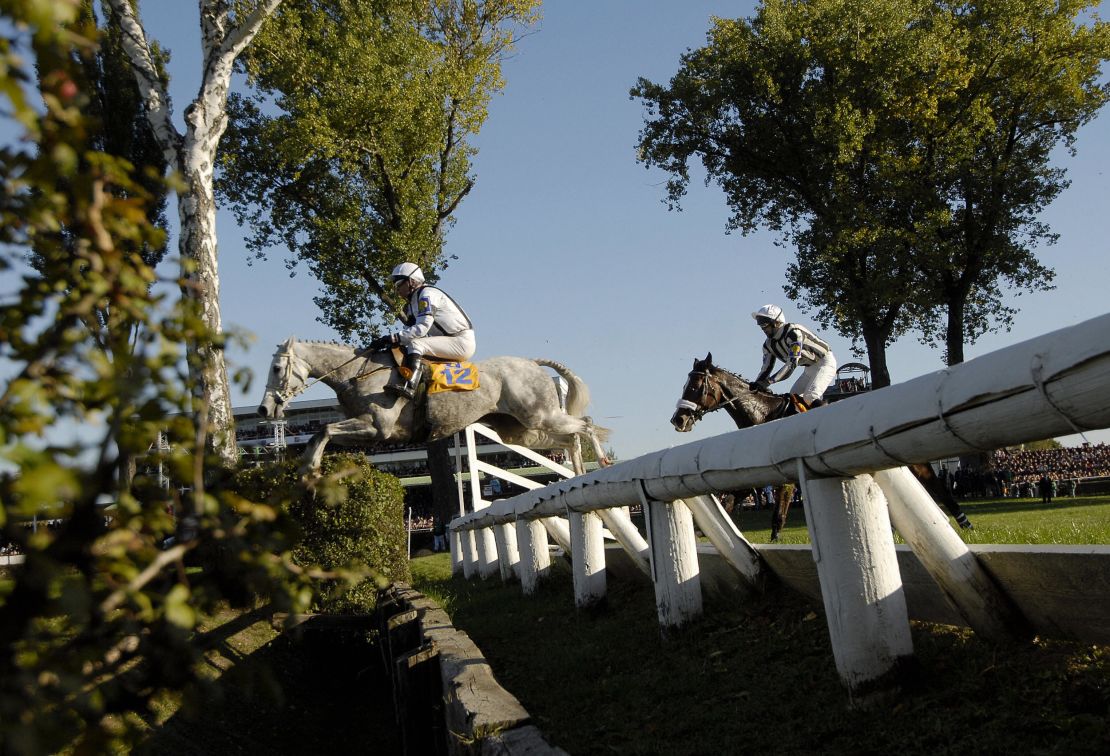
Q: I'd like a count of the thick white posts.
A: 8